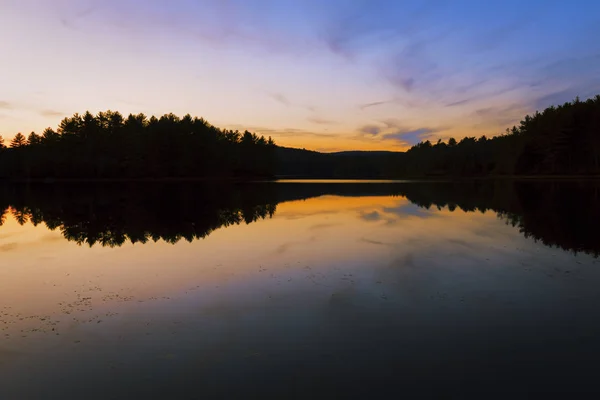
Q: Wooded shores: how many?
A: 2